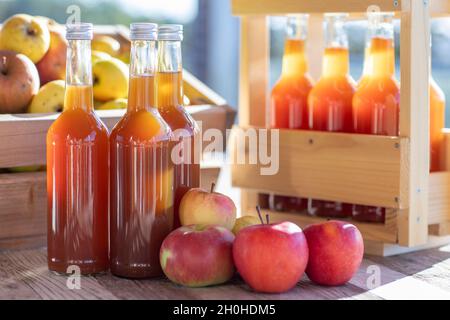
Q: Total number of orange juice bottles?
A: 7